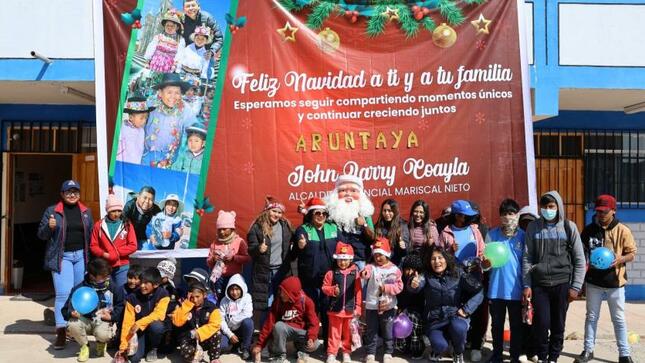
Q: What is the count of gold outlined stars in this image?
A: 3